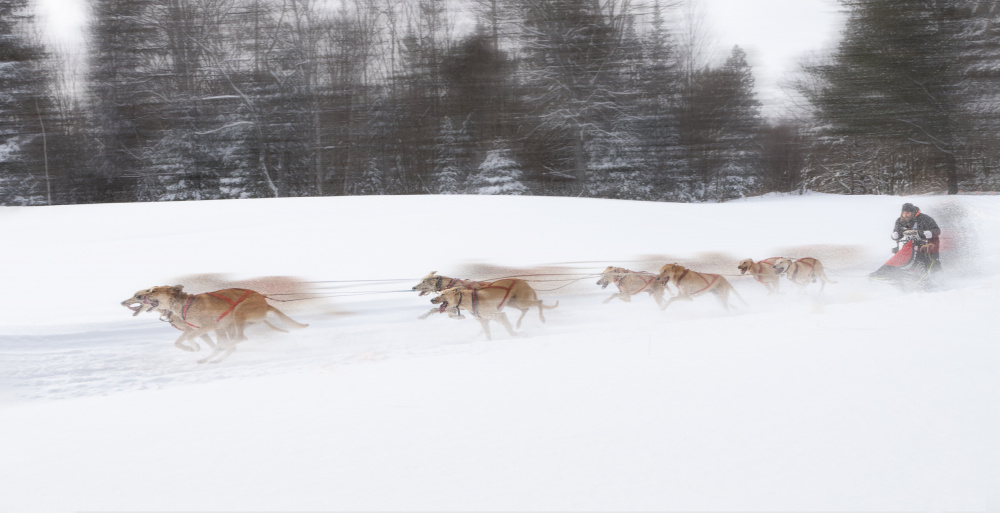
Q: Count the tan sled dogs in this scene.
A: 8